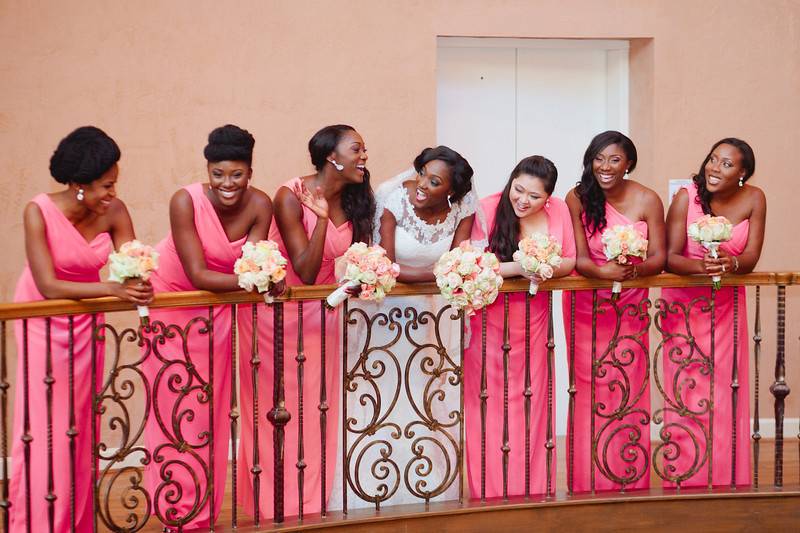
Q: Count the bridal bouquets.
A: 7